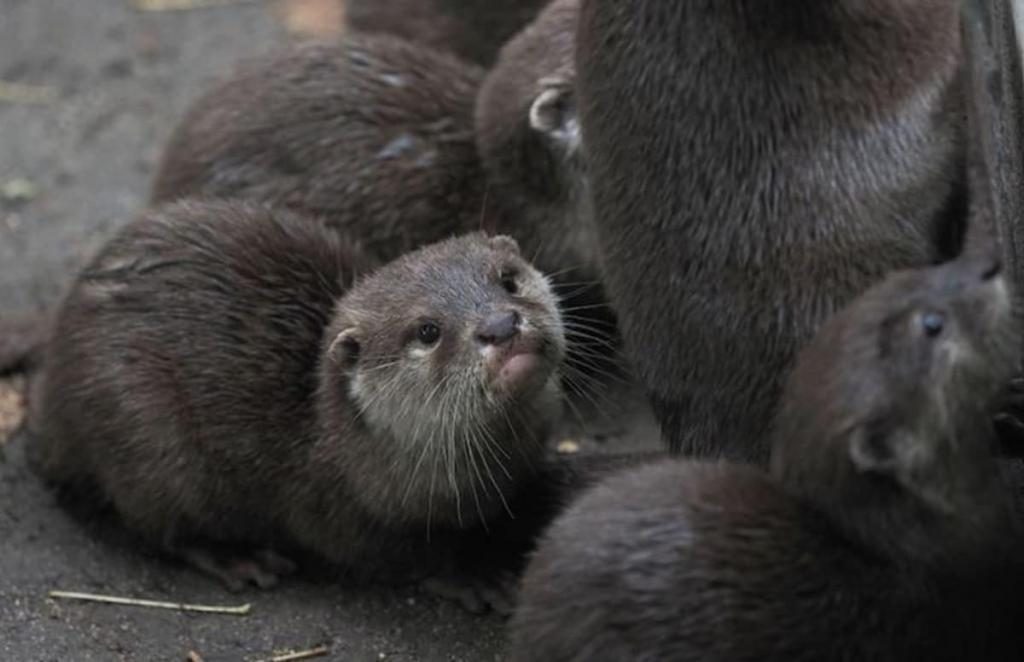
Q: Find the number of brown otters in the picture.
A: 5